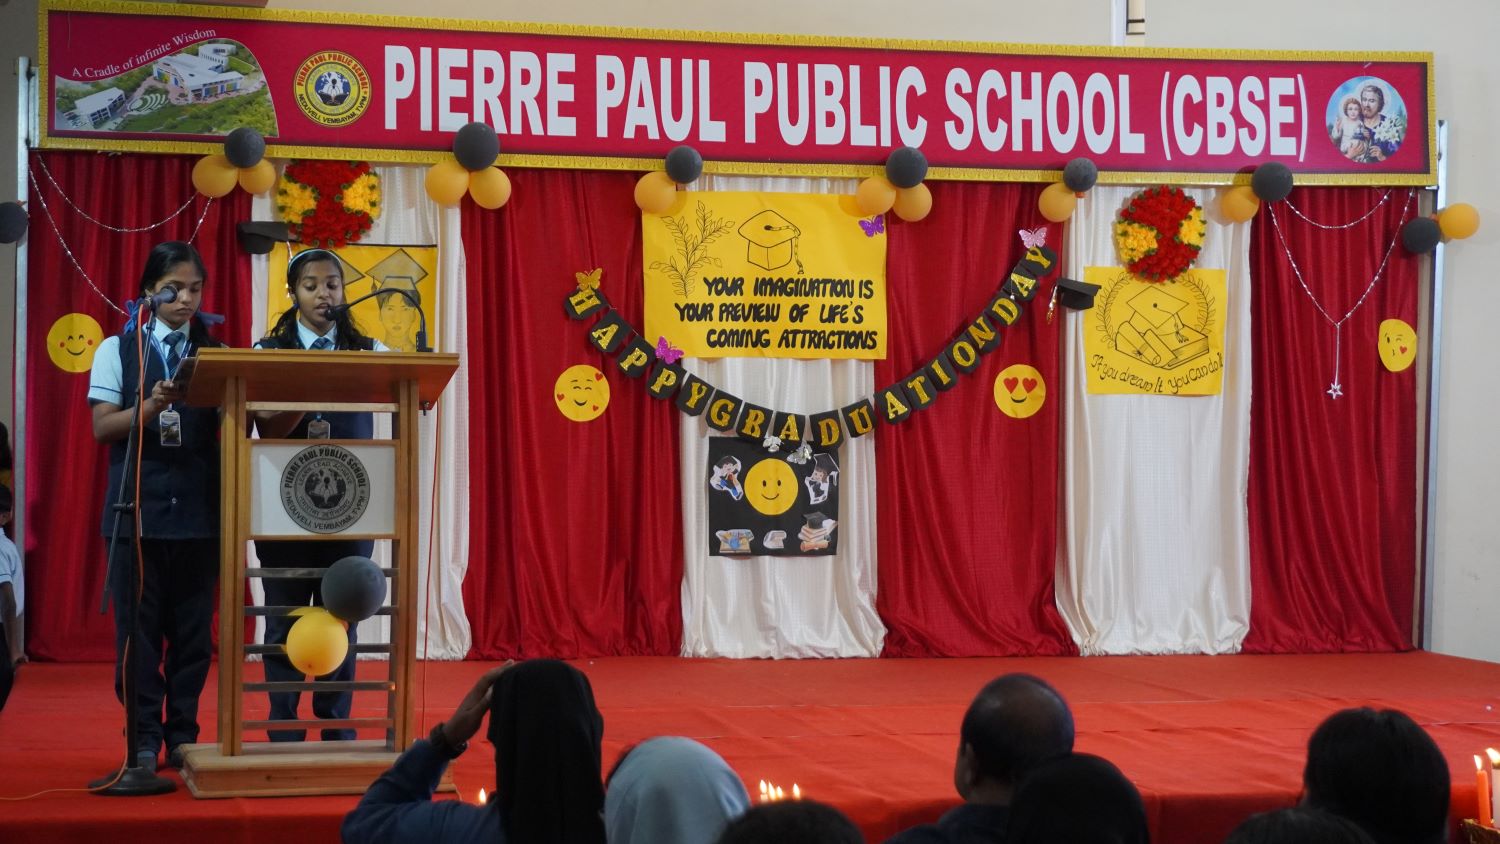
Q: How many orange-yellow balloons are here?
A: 11